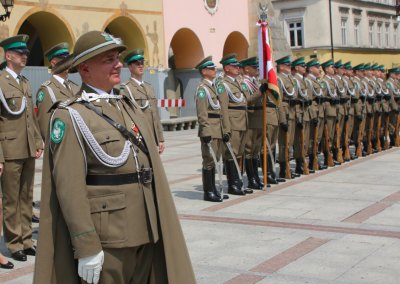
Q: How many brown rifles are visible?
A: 11